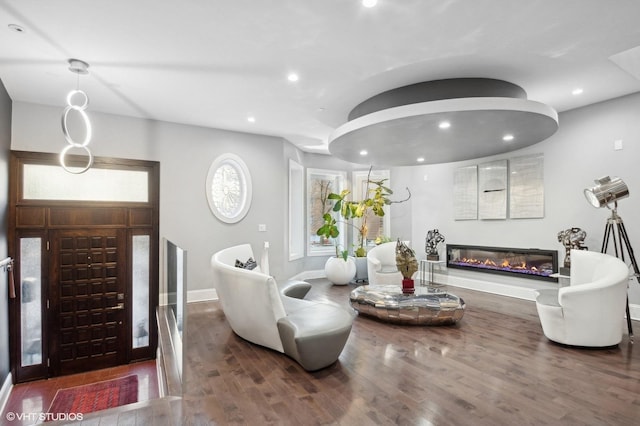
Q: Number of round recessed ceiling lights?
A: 8